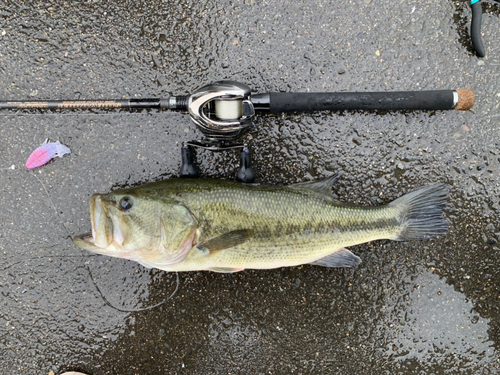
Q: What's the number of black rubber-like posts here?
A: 2